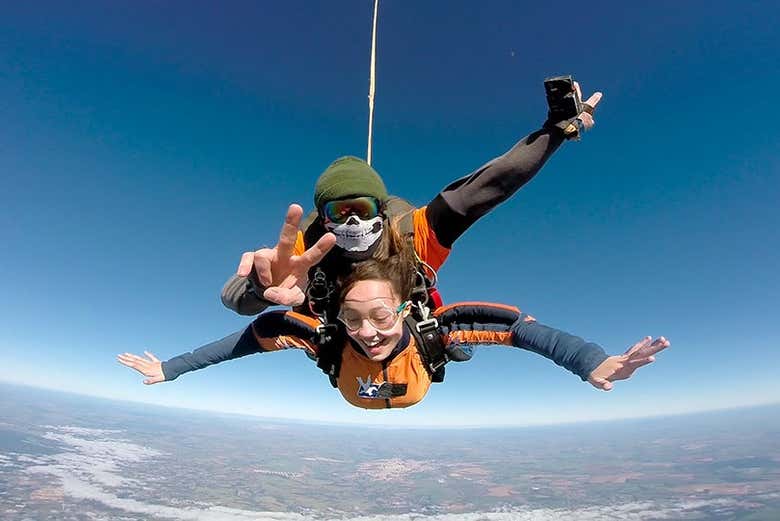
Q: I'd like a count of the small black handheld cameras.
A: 1